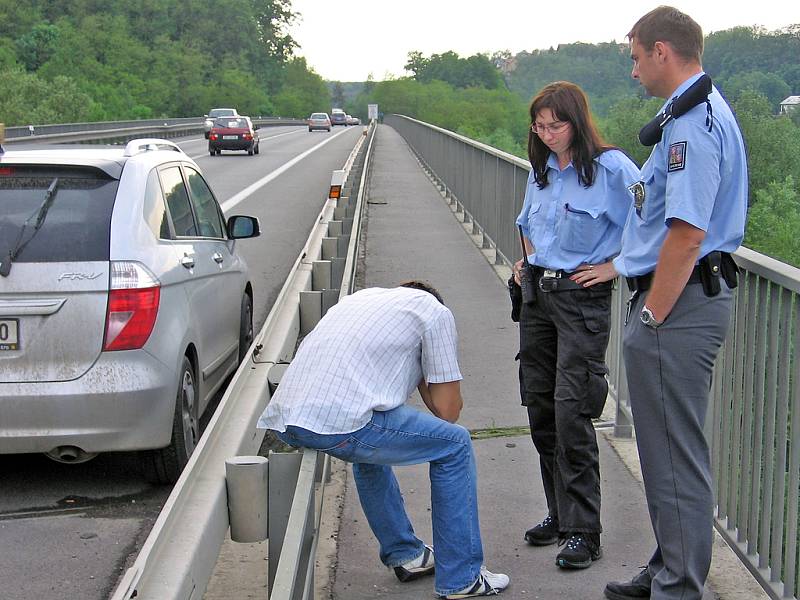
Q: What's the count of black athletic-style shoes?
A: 2